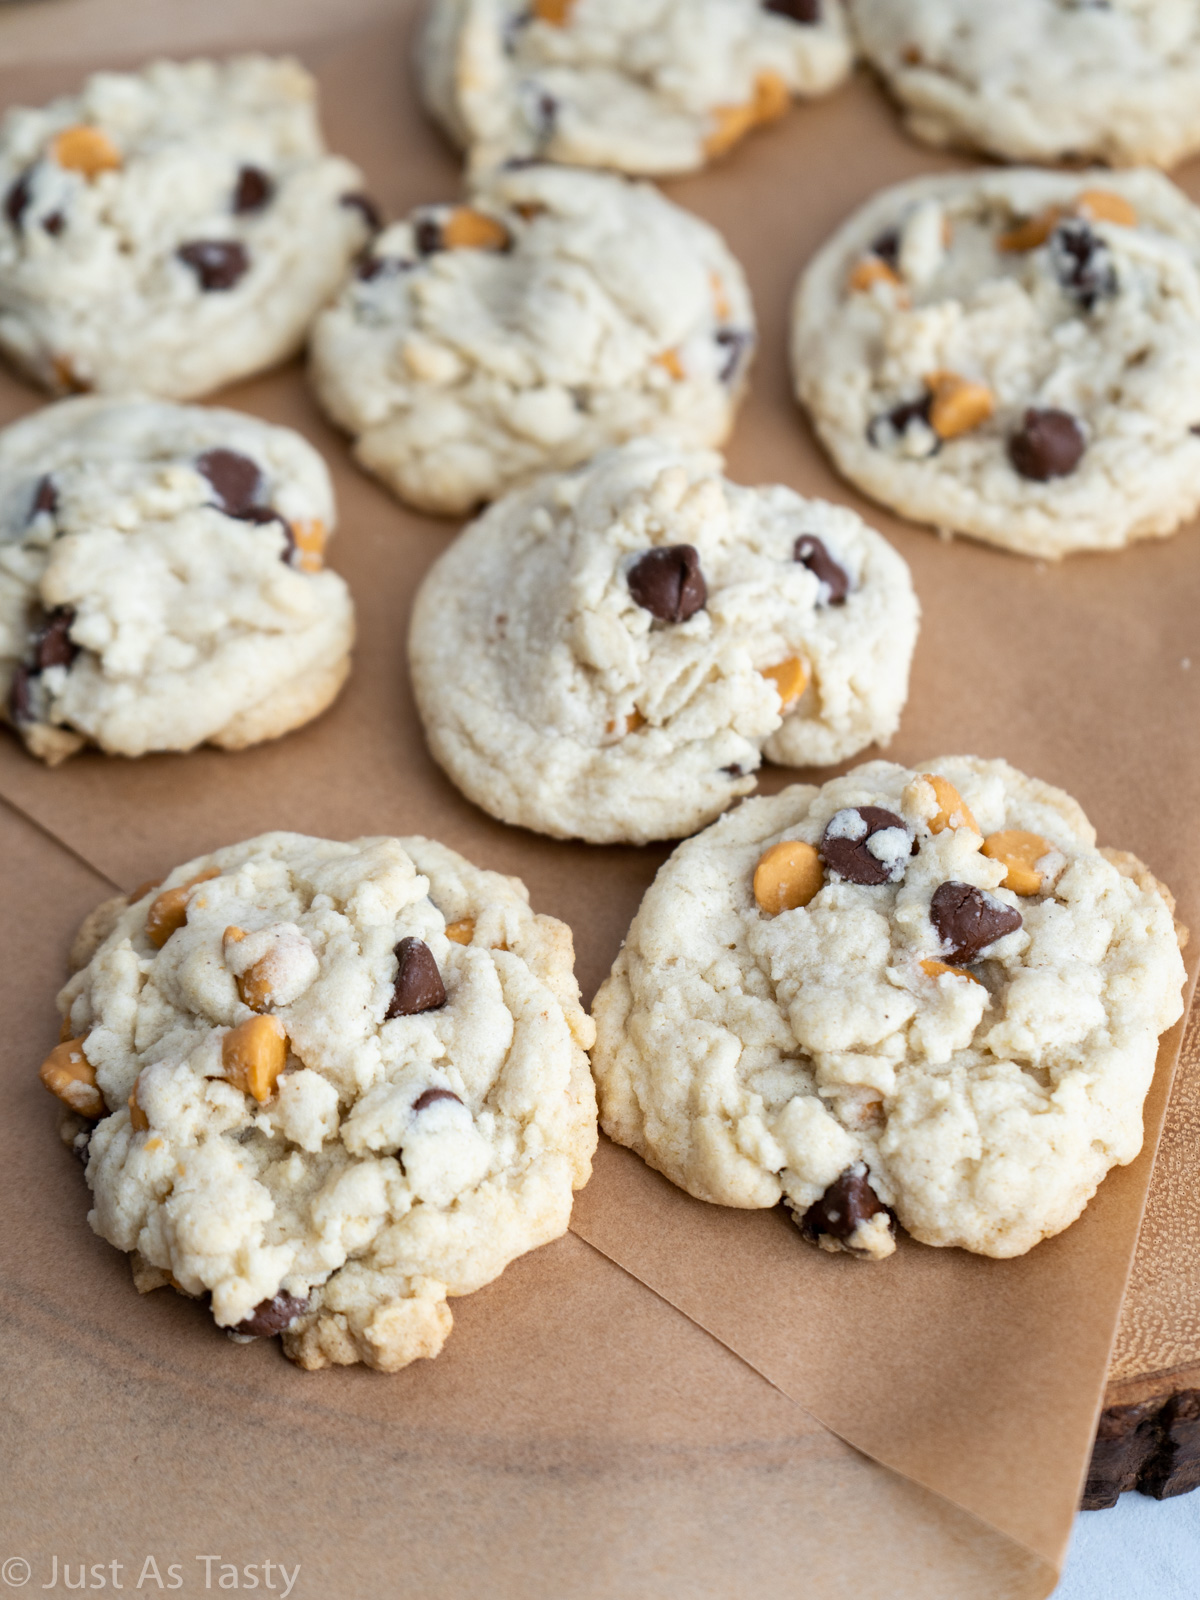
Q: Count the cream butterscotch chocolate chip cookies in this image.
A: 9